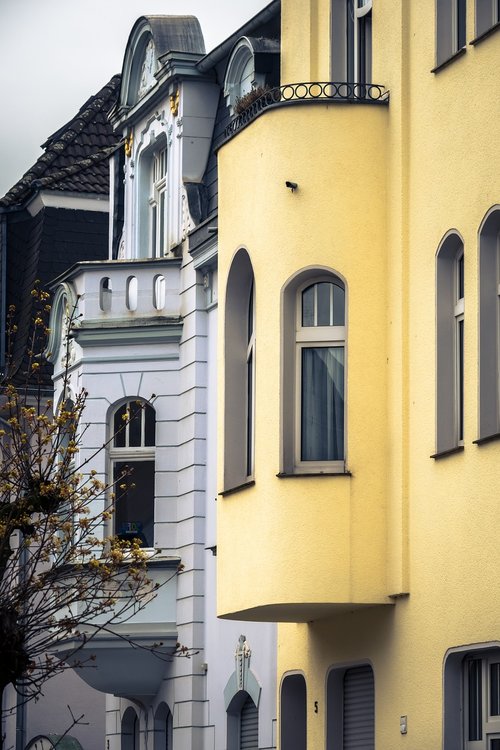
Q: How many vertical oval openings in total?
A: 3